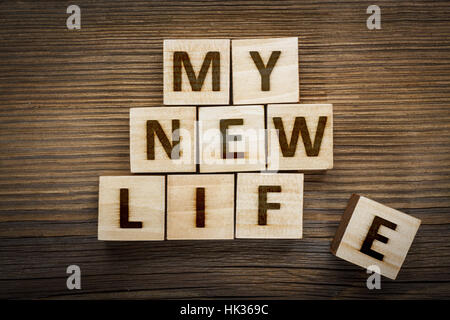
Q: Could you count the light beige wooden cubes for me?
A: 9